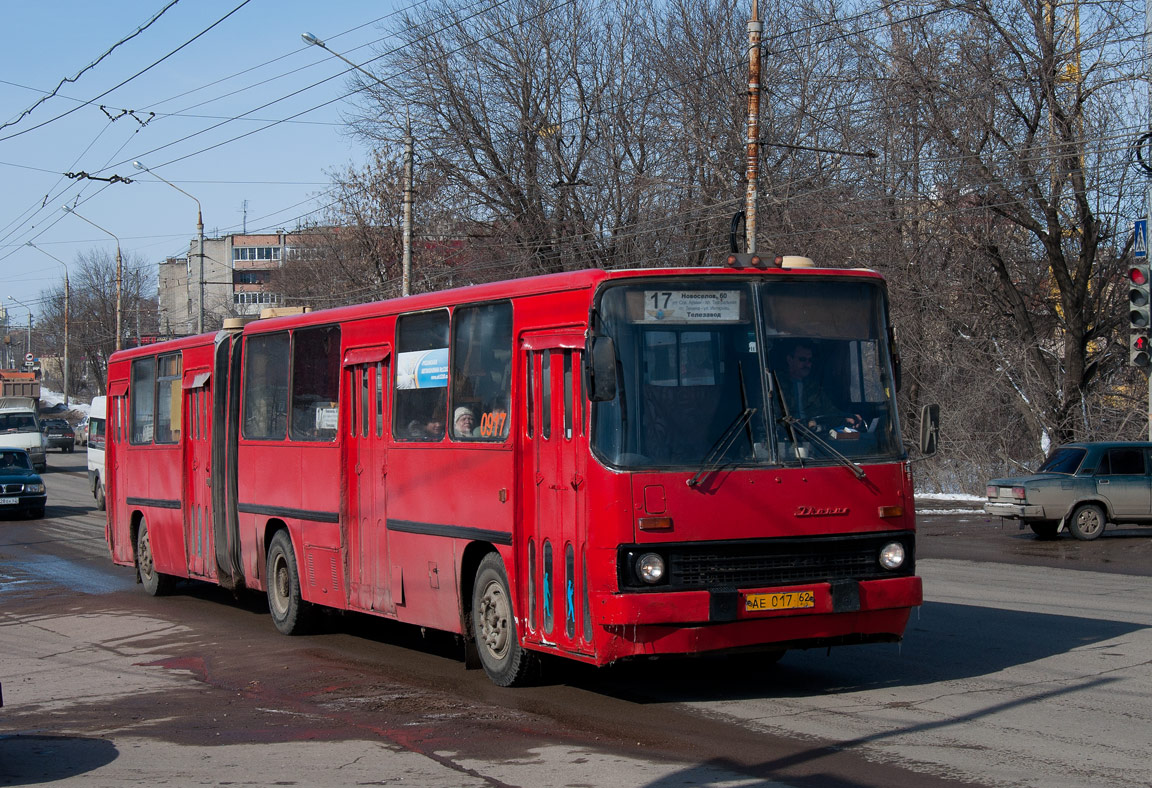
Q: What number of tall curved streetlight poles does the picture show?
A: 5